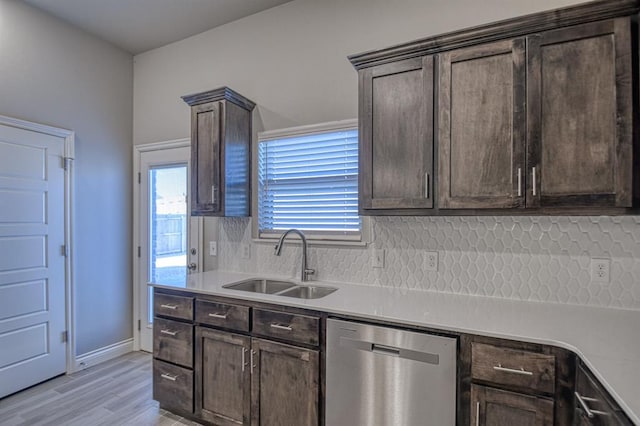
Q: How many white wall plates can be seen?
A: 5